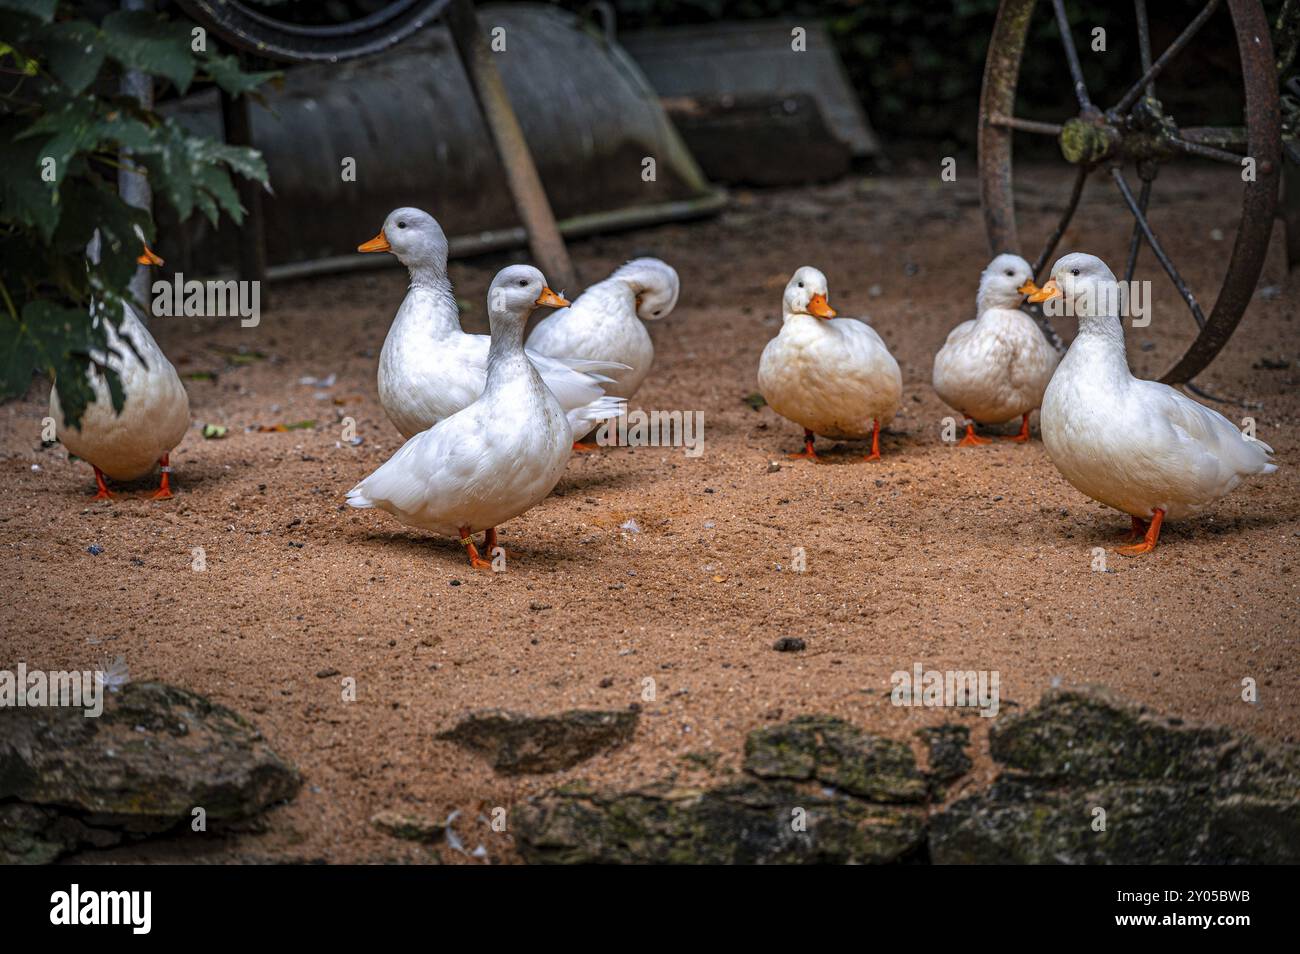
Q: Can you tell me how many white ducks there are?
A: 7